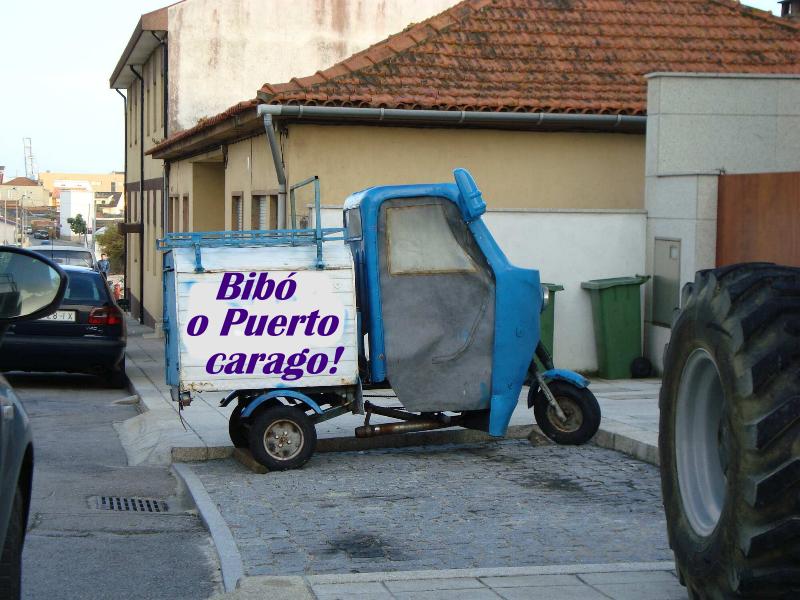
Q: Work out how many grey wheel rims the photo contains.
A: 3